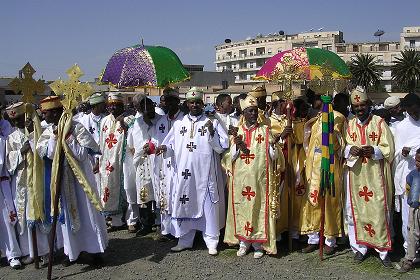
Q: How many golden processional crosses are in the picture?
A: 4